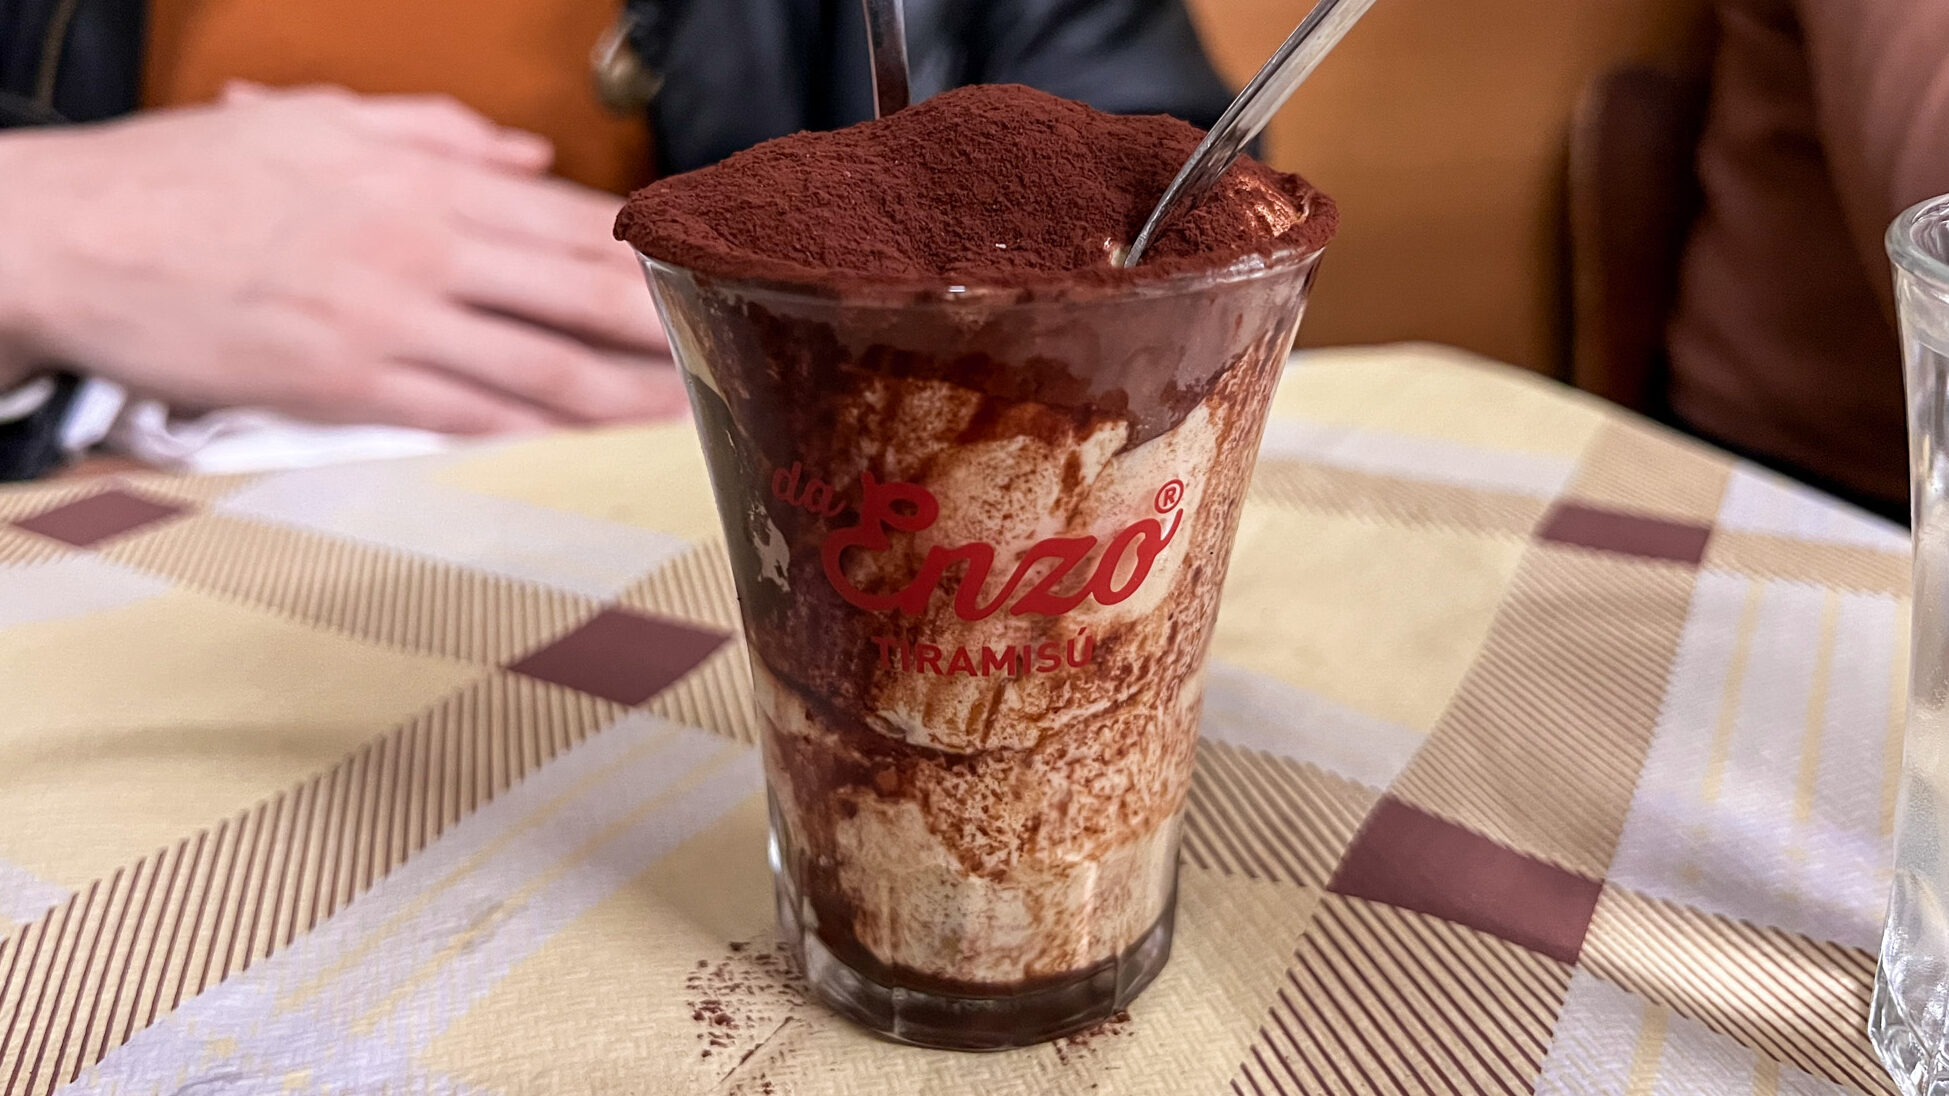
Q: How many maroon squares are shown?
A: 4